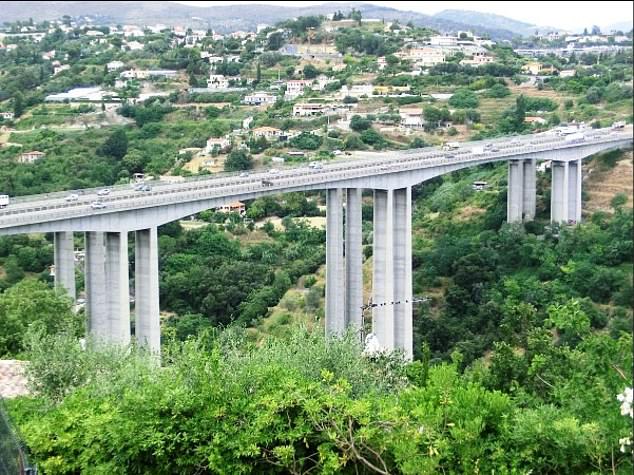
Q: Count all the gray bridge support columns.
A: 12